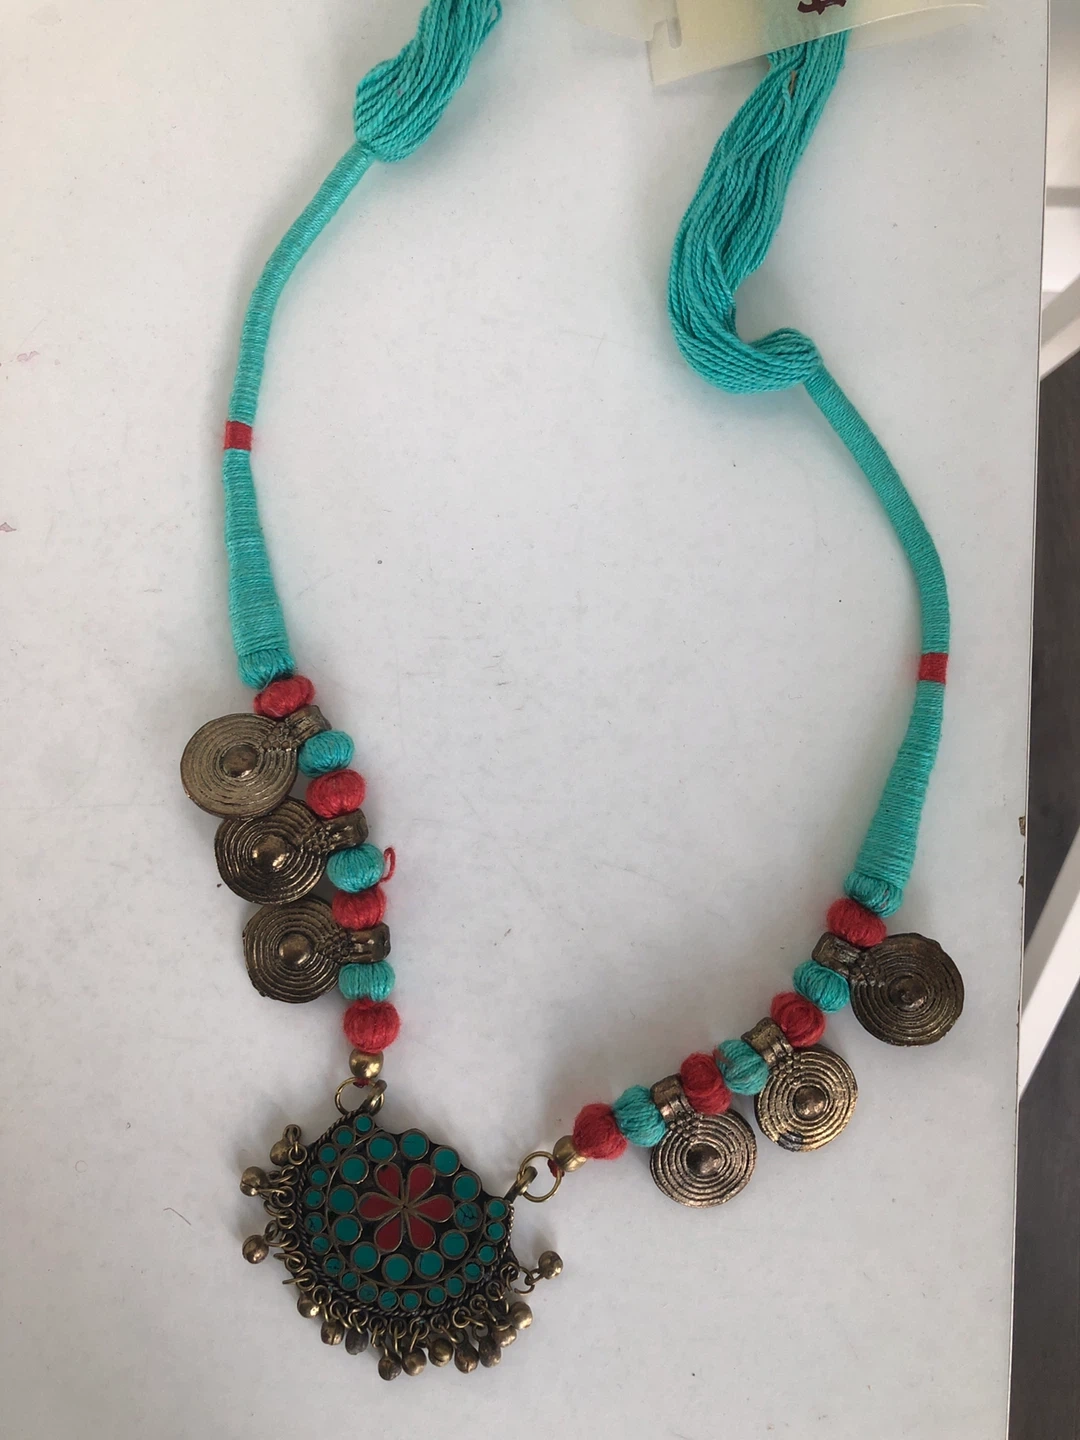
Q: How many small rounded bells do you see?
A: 14